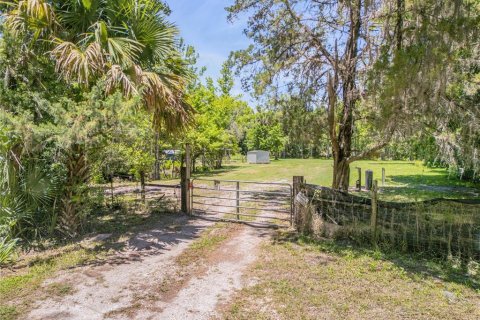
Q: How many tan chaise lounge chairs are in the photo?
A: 0